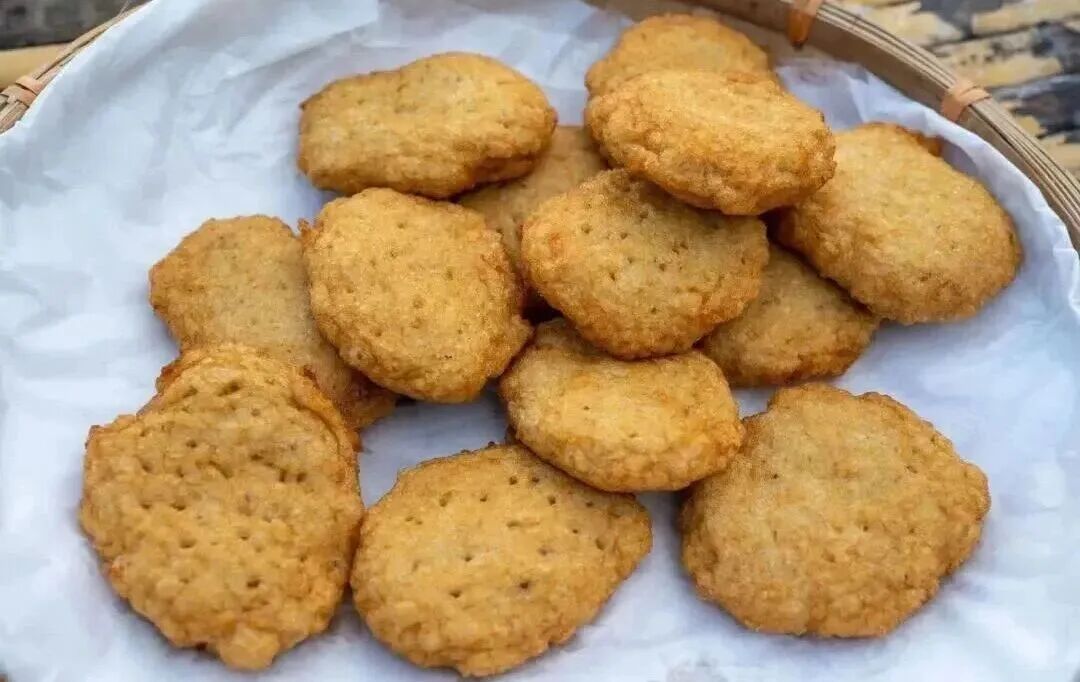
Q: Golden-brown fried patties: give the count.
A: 14